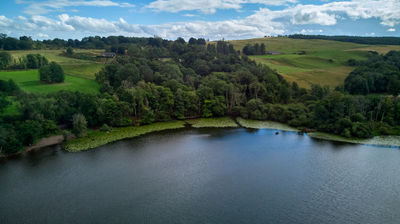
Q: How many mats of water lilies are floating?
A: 4